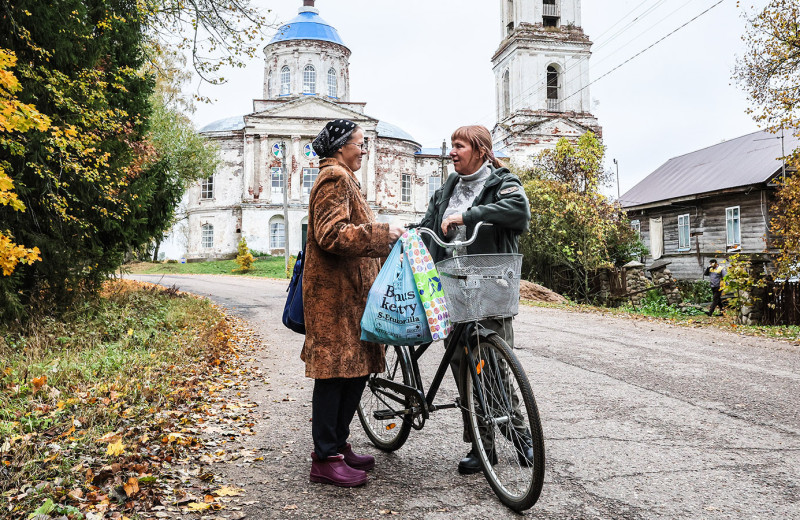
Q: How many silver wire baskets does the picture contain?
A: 1